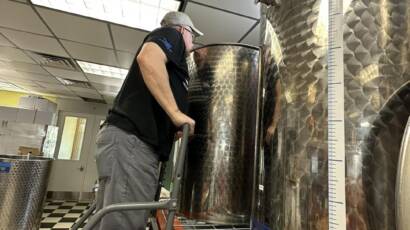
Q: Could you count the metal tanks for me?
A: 3